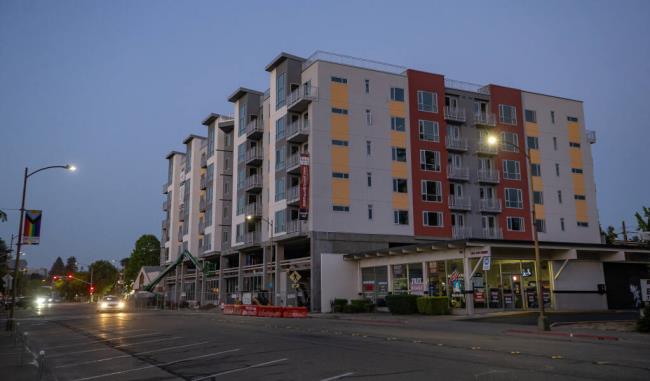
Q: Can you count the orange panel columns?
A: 4